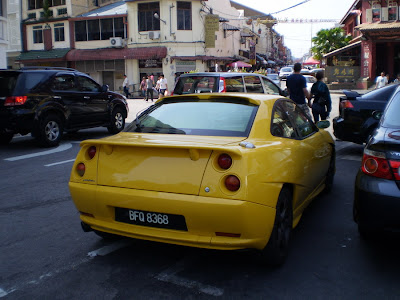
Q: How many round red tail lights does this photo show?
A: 4